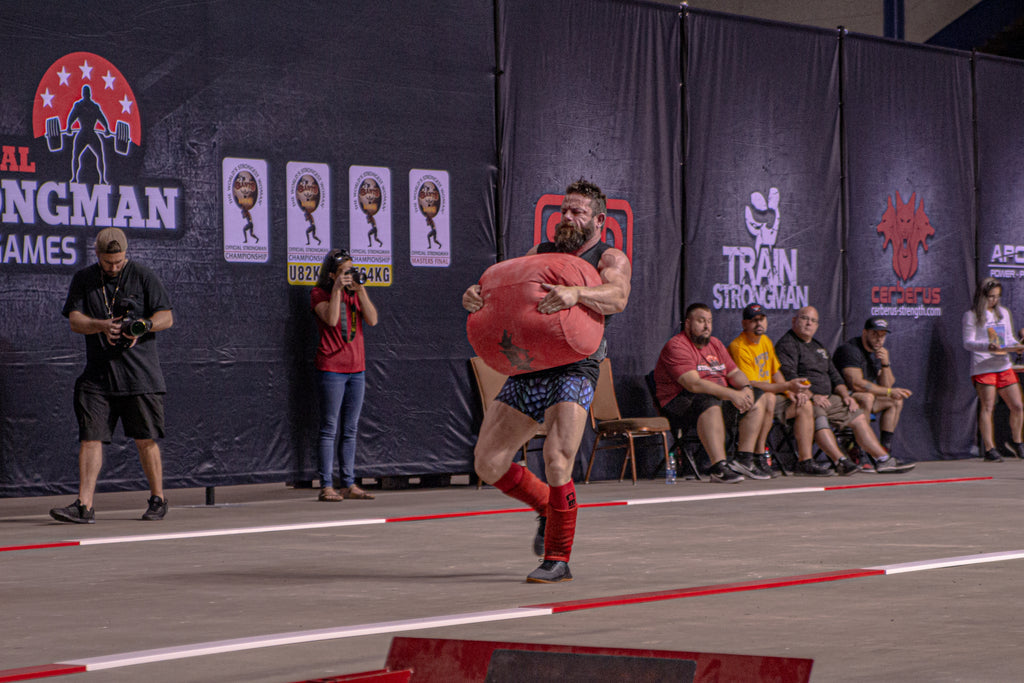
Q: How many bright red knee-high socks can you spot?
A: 2